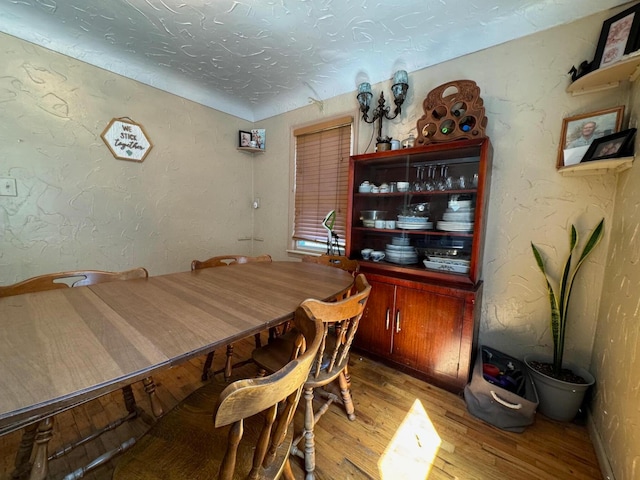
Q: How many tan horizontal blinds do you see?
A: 1